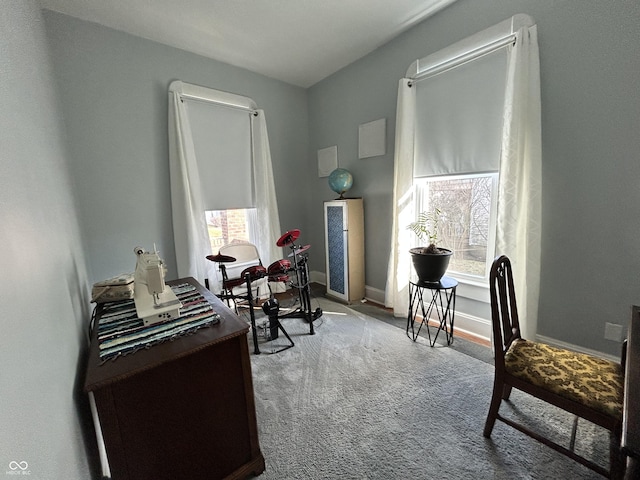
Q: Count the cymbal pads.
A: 3